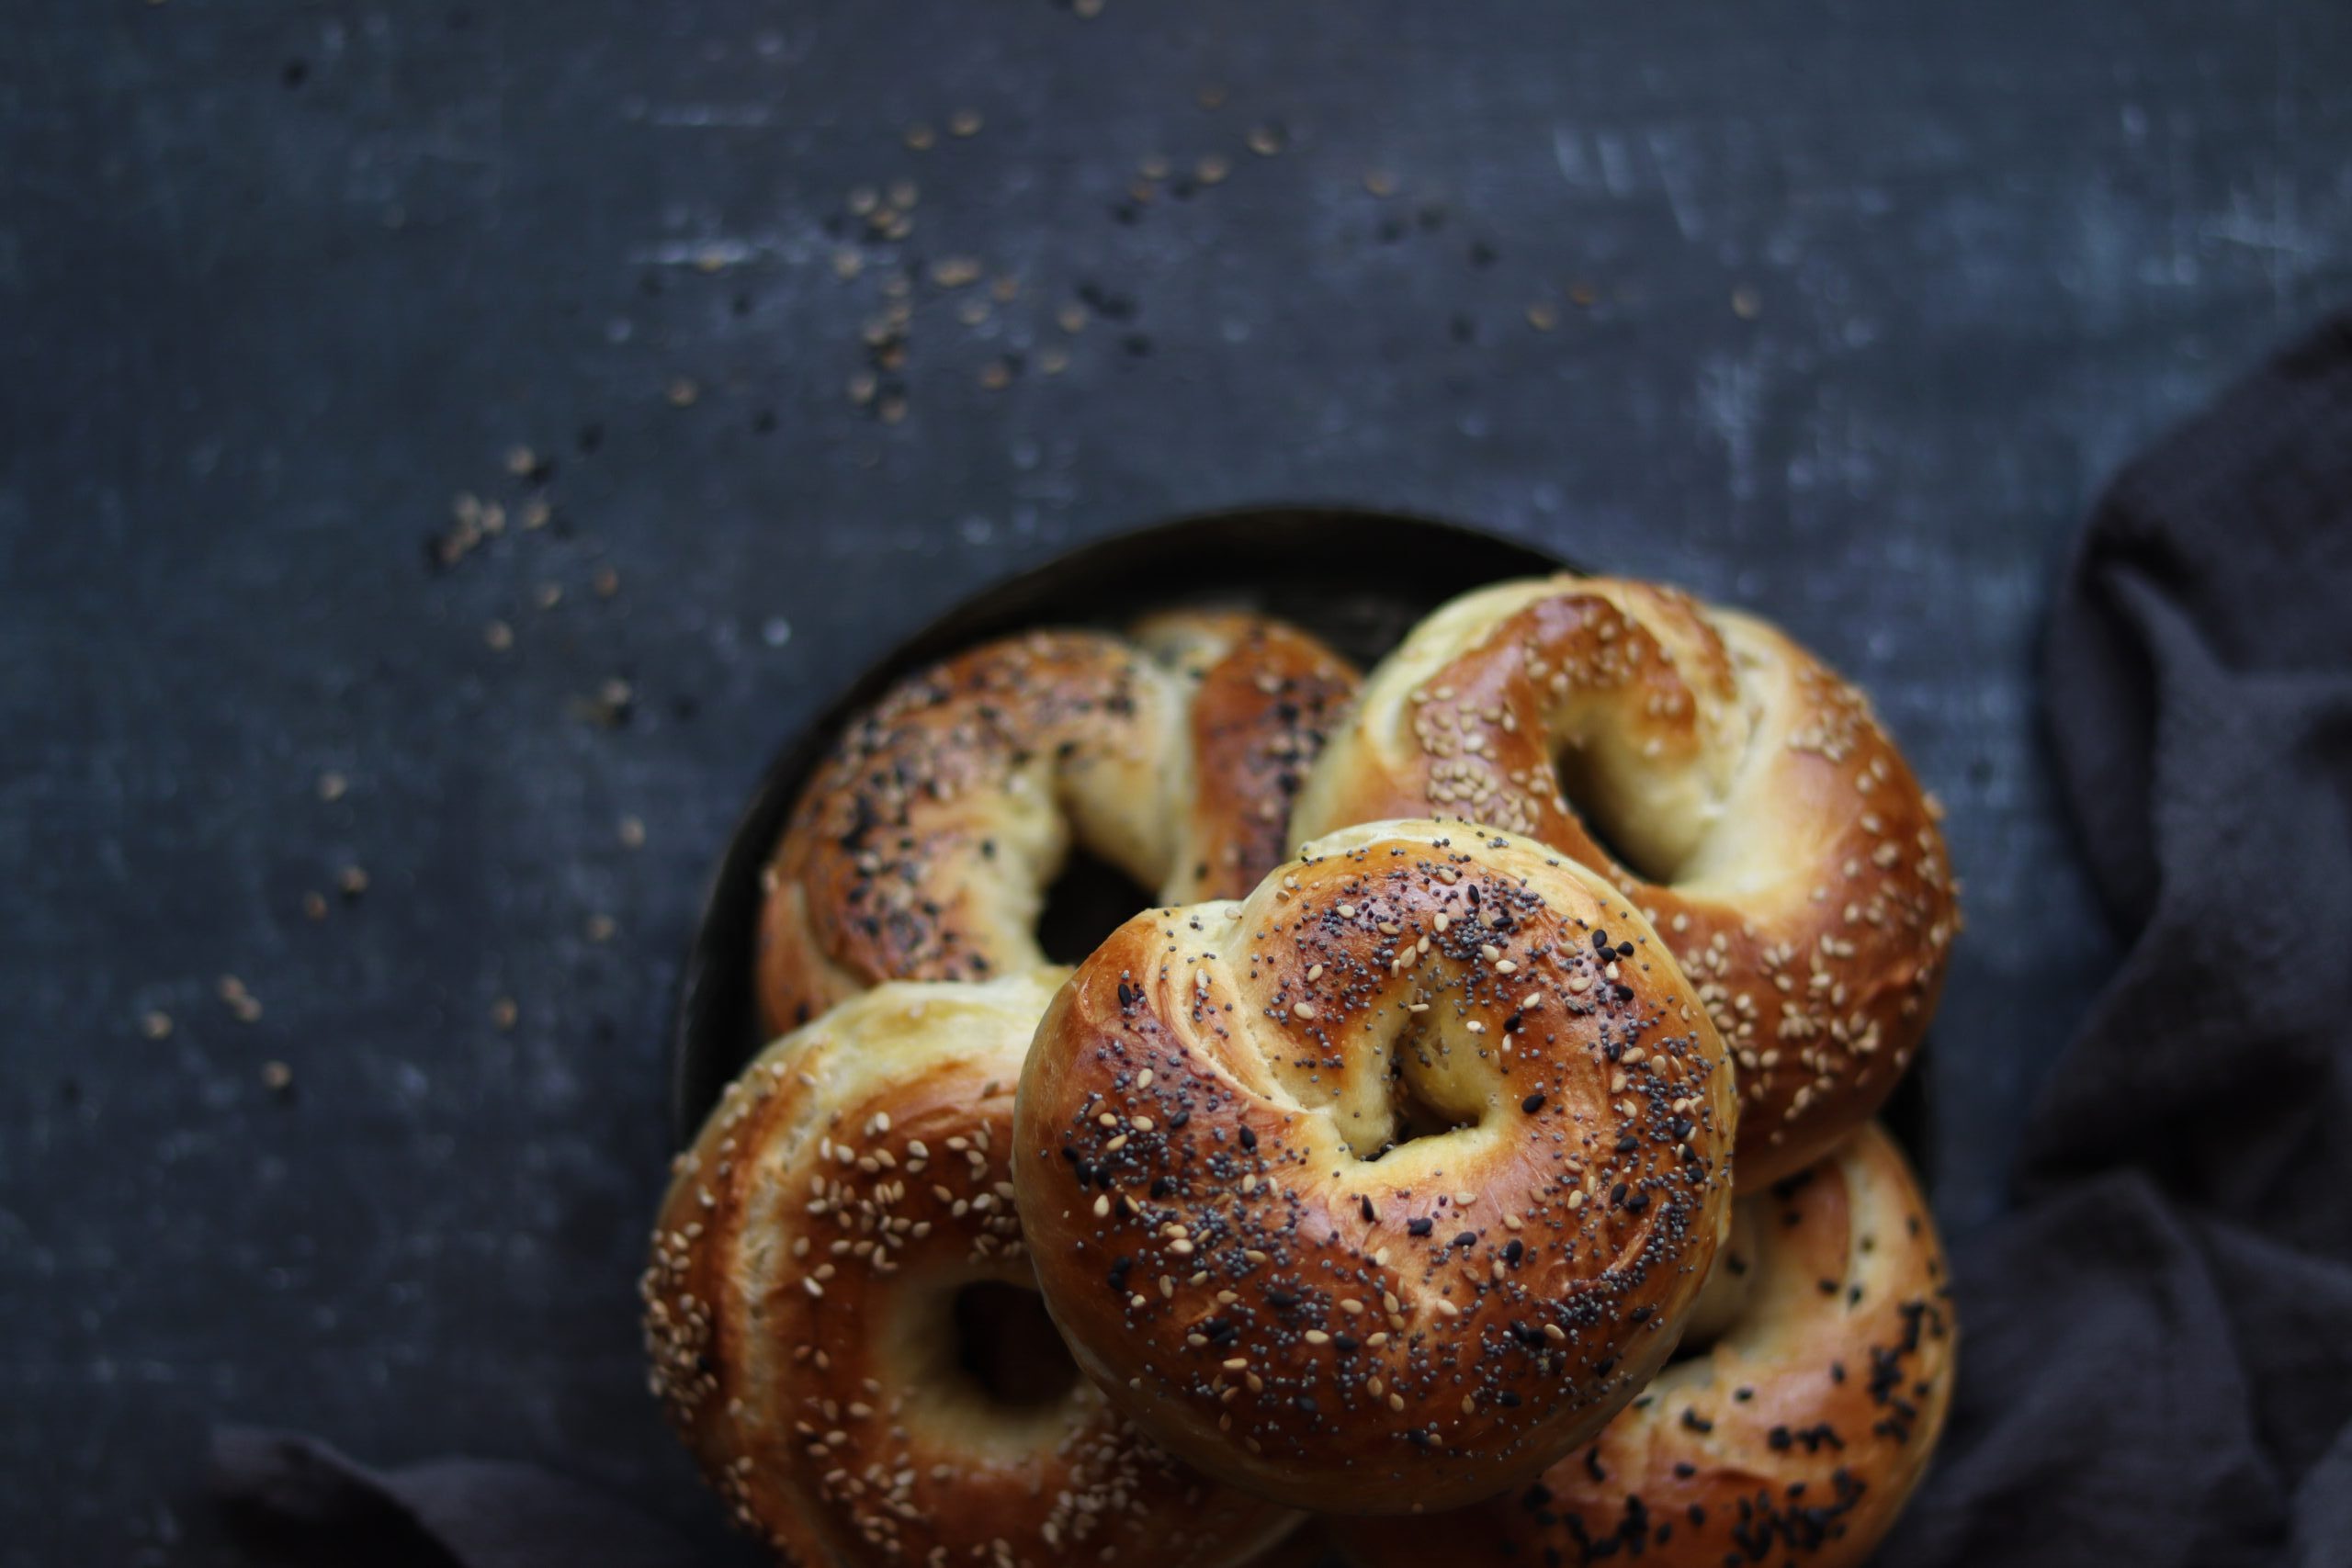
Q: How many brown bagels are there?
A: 5